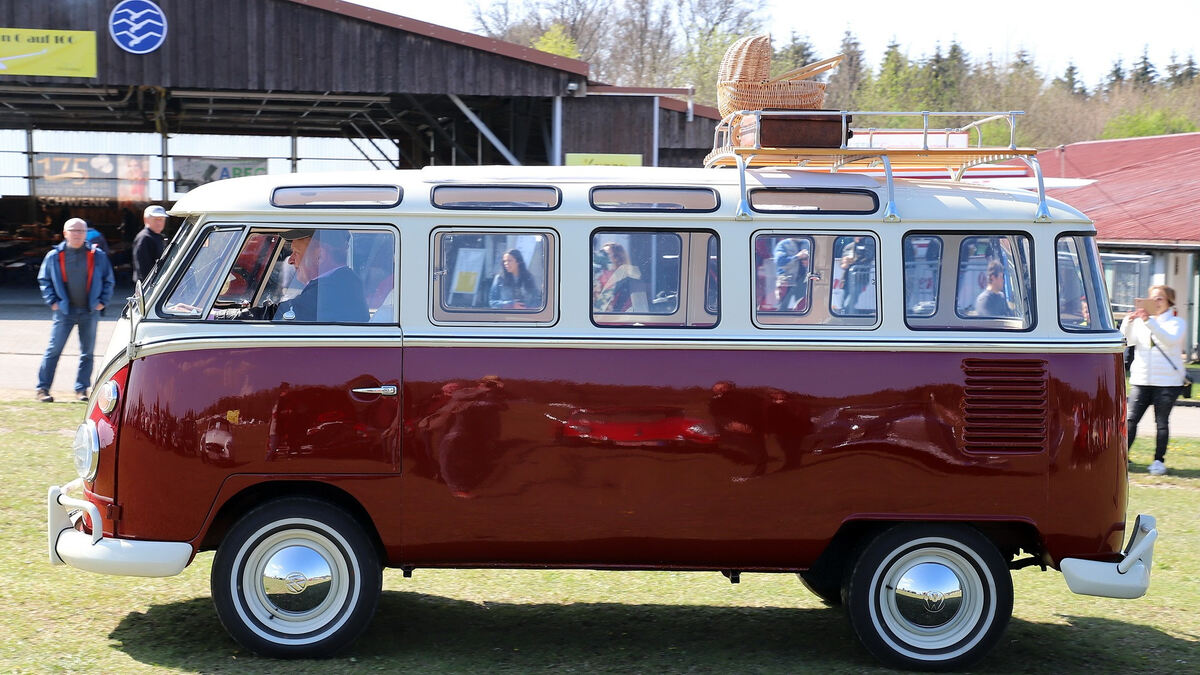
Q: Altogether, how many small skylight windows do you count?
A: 4